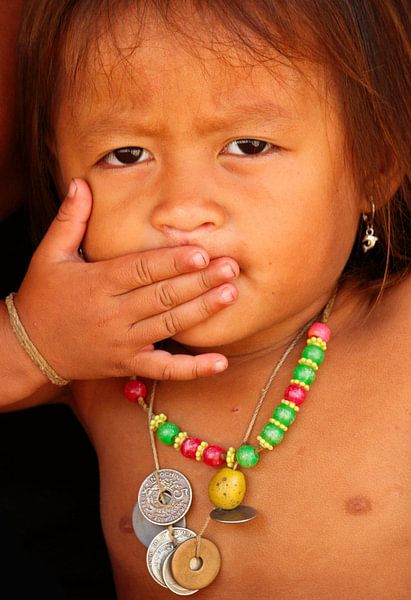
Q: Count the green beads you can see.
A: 6